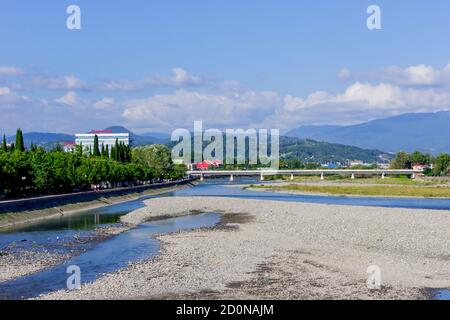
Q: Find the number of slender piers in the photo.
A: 8